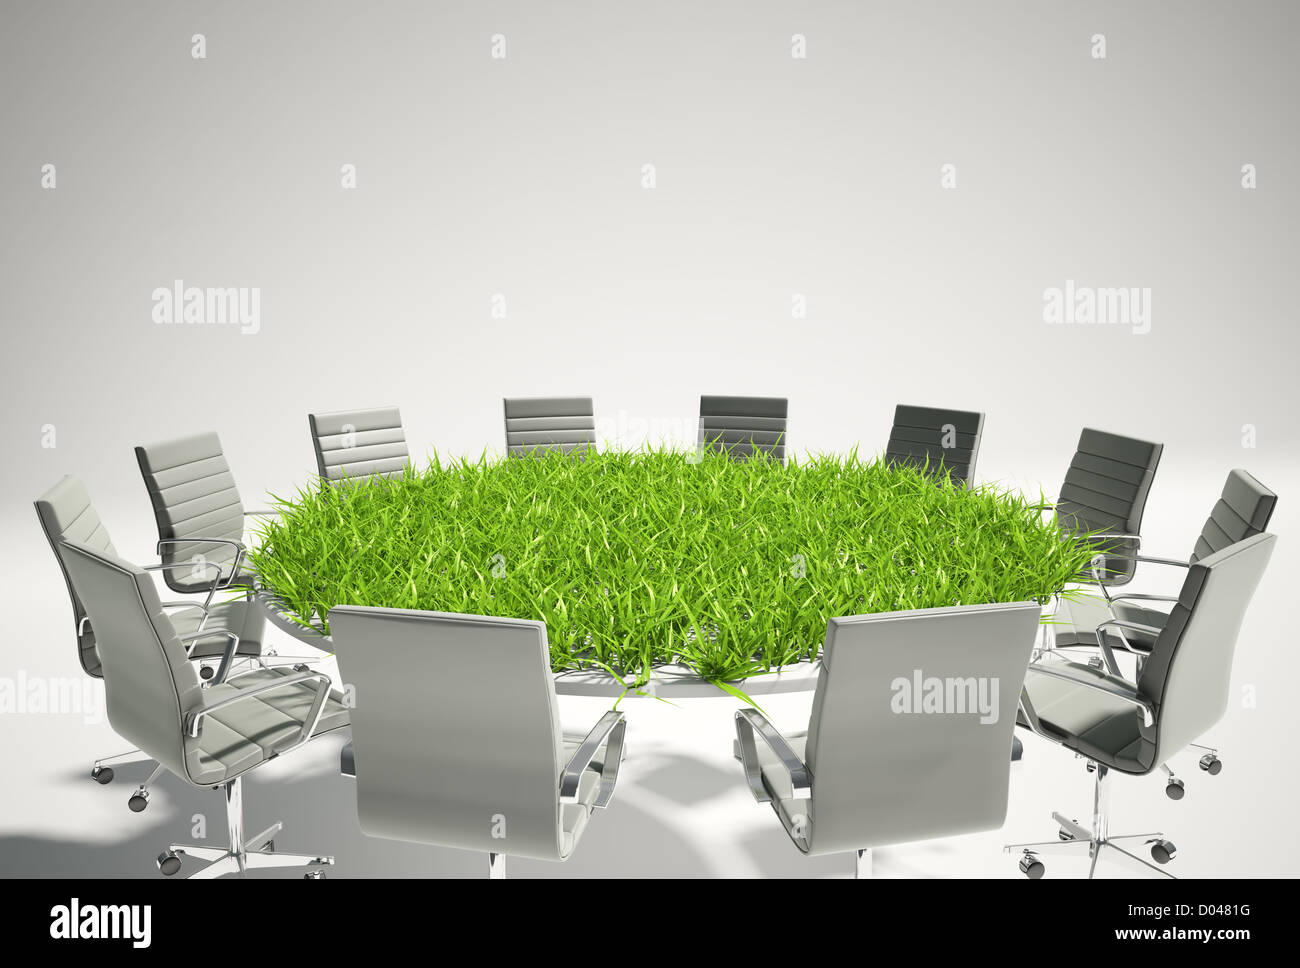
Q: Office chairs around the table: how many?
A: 12